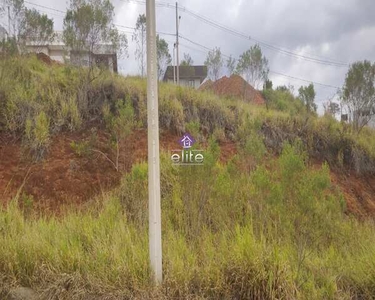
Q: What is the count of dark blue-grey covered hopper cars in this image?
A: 0